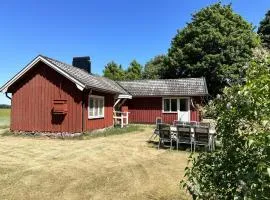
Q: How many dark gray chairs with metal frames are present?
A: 7